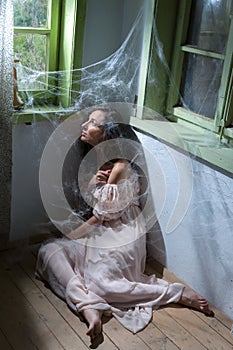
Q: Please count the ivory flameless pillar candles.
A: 0